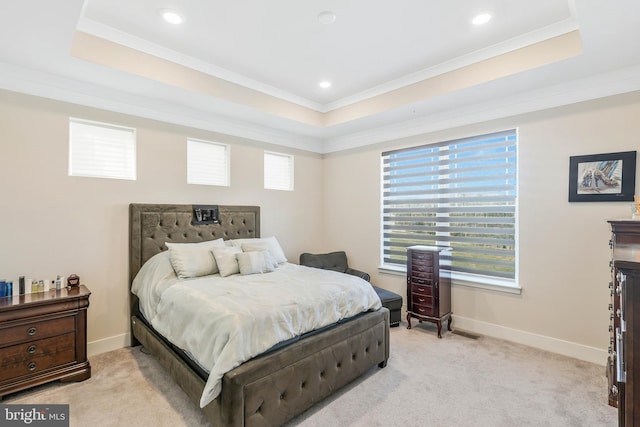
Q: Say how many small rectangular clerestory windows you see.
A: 3